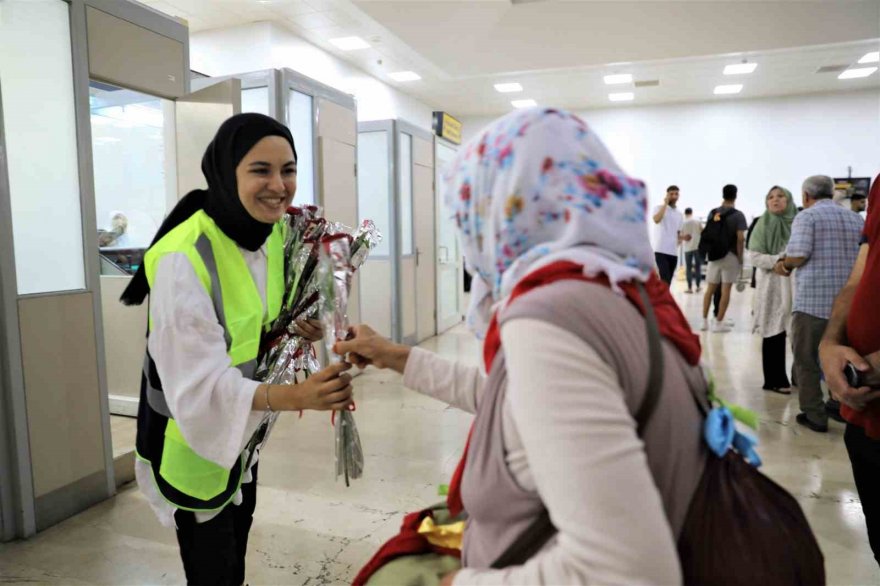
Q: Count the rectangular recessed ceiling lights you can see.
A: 10